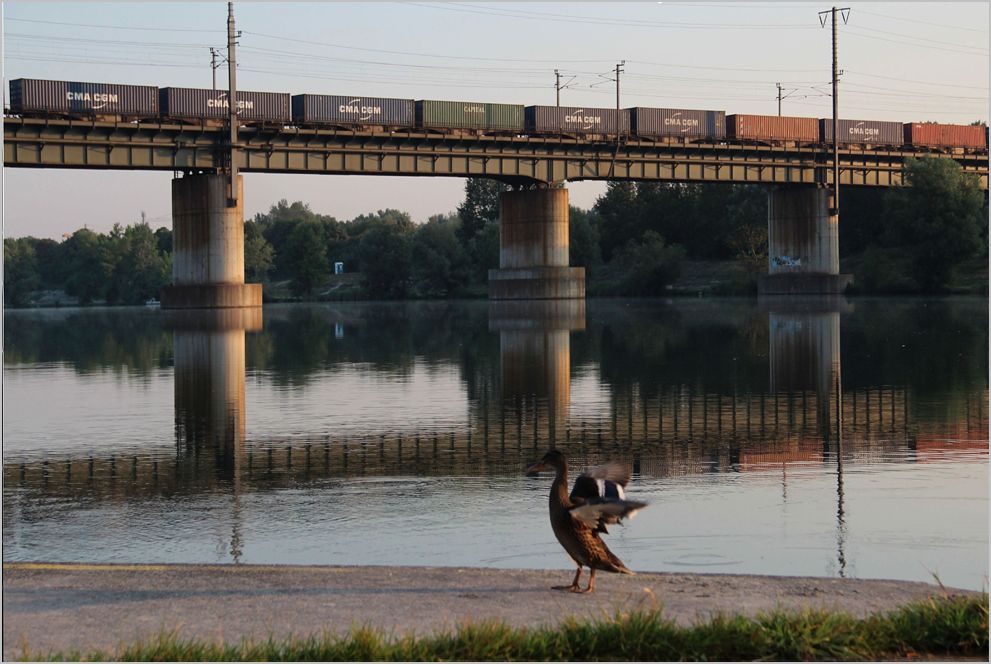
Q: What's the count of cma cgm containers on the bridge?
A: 6